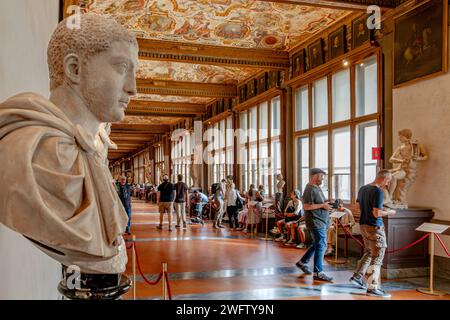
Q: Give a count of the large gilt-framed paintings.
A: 1